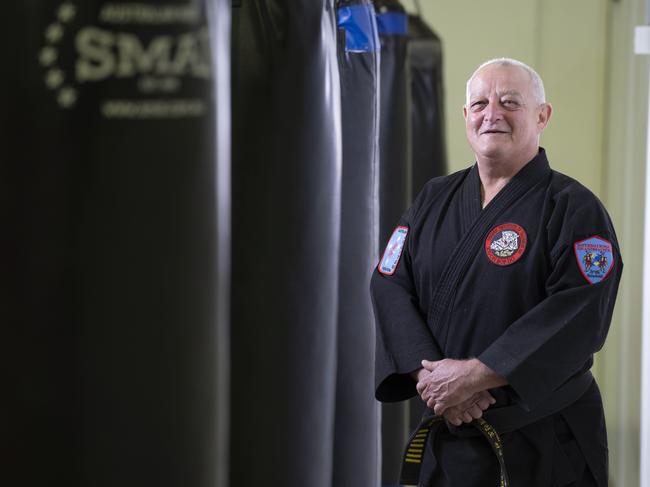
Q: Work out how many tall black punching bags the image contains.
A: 5